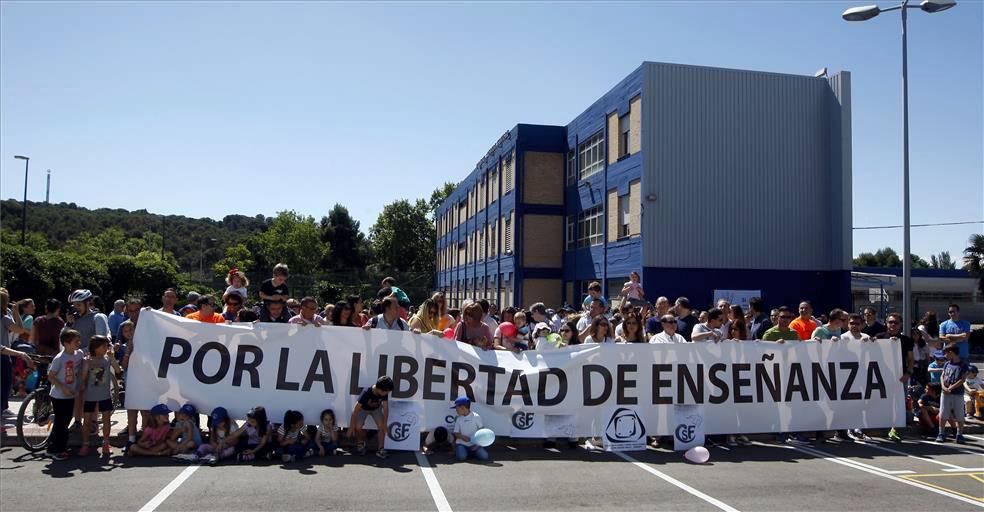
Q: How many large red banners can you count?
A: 0